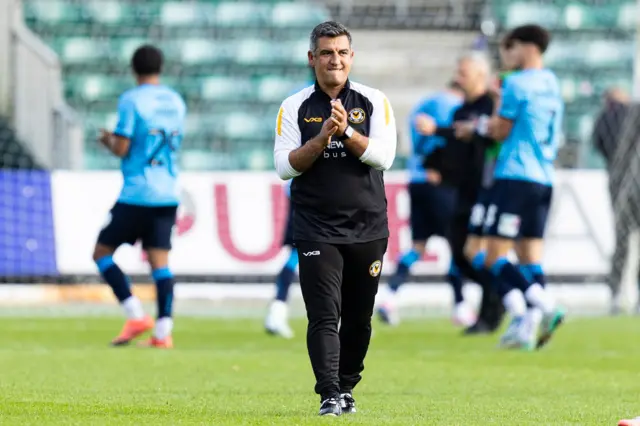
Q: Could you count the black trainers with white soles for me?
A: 2